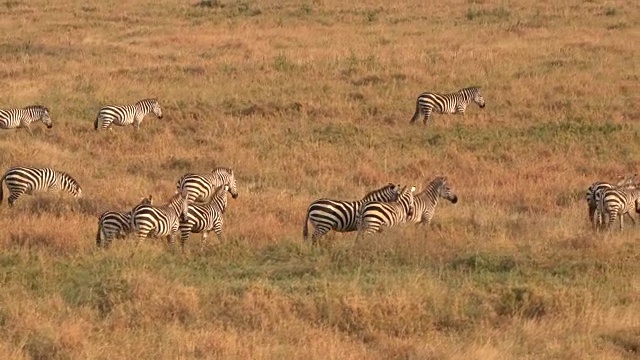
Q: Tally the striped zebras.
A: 13